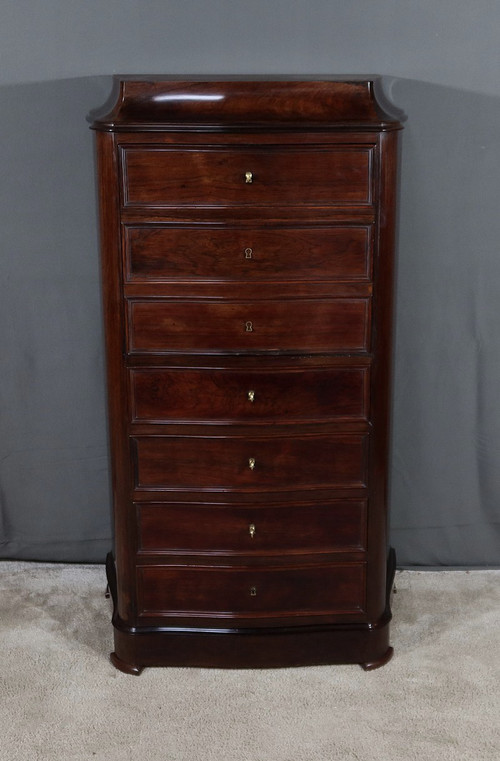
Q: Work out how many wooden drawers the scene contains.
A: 7